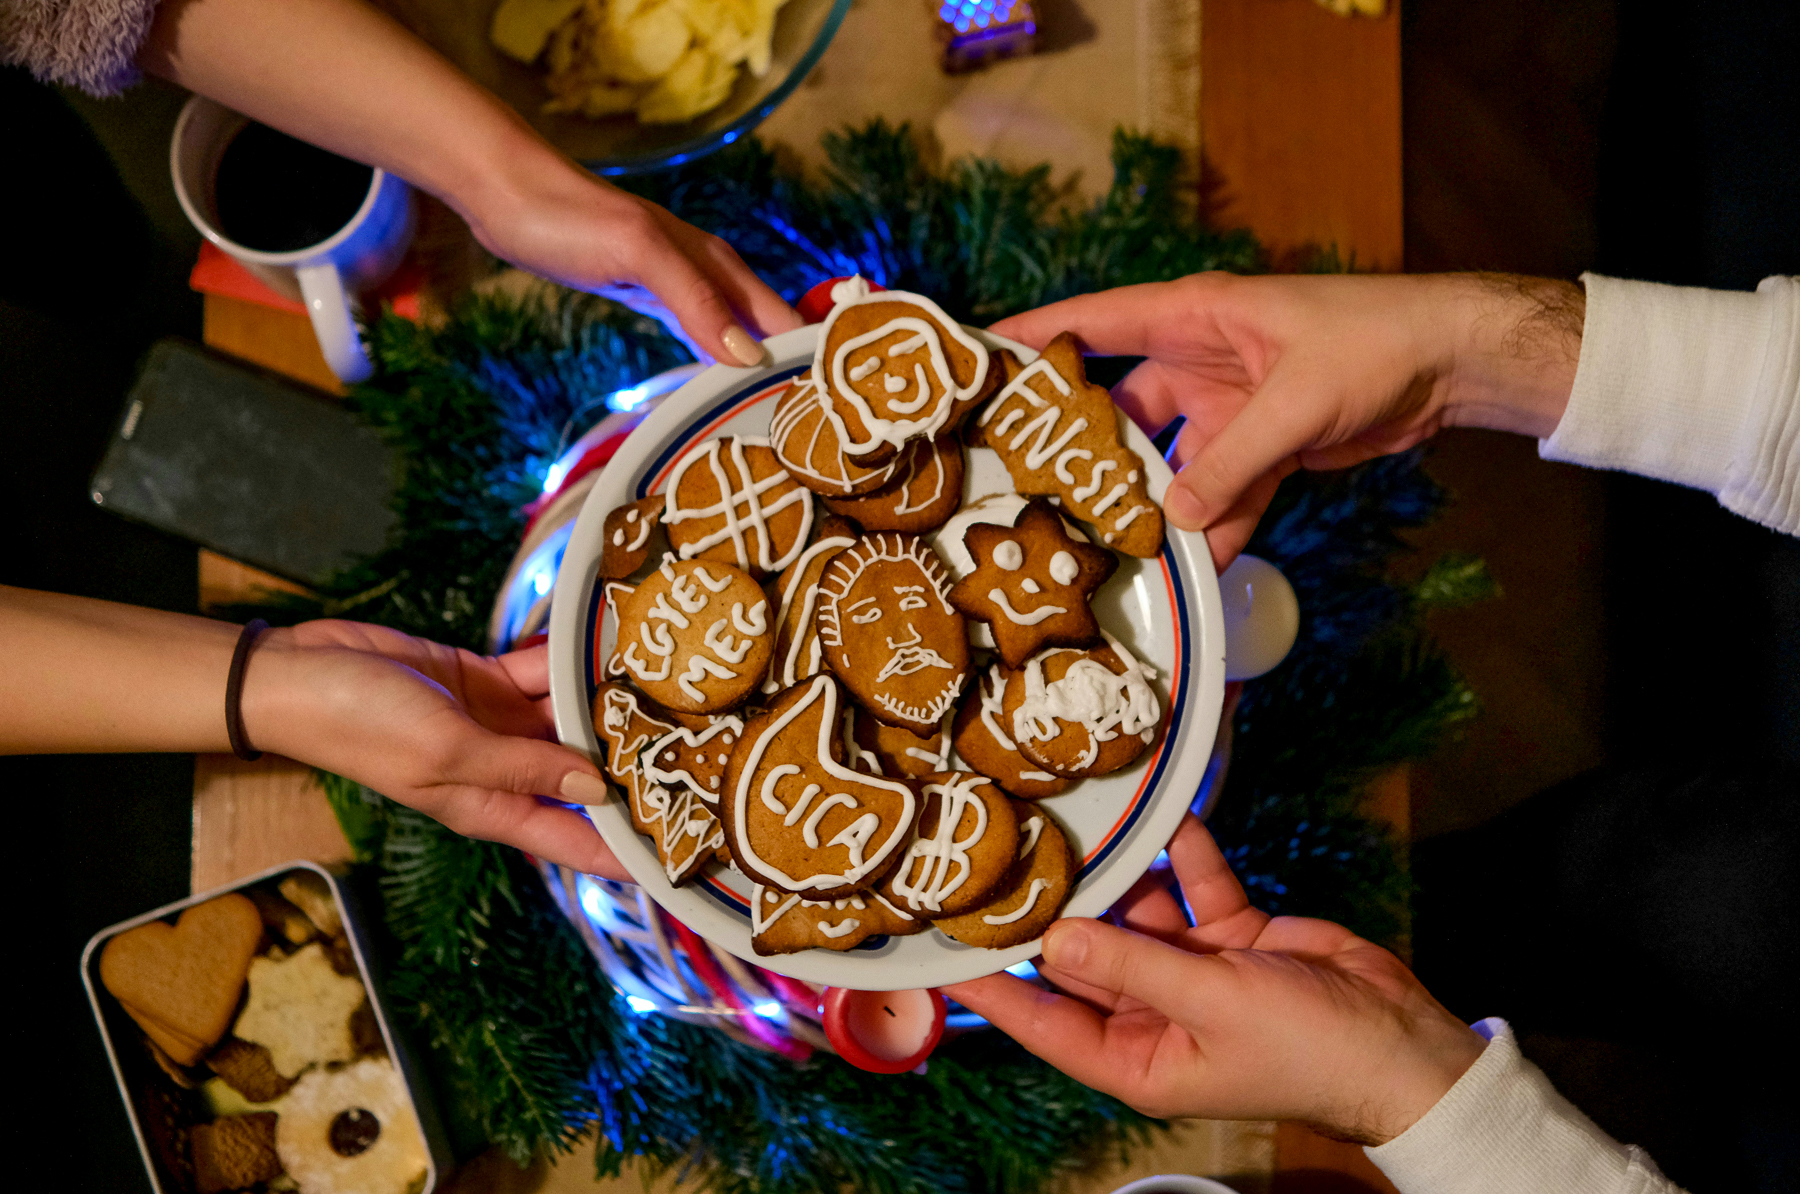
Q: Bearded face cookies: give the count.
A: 1